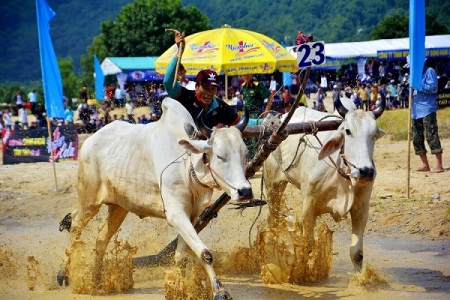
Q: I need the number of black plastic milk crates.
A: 0